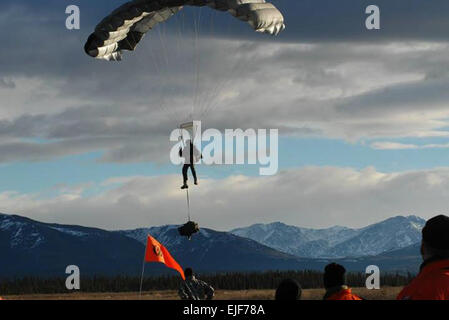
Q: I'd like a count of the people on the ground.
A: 4